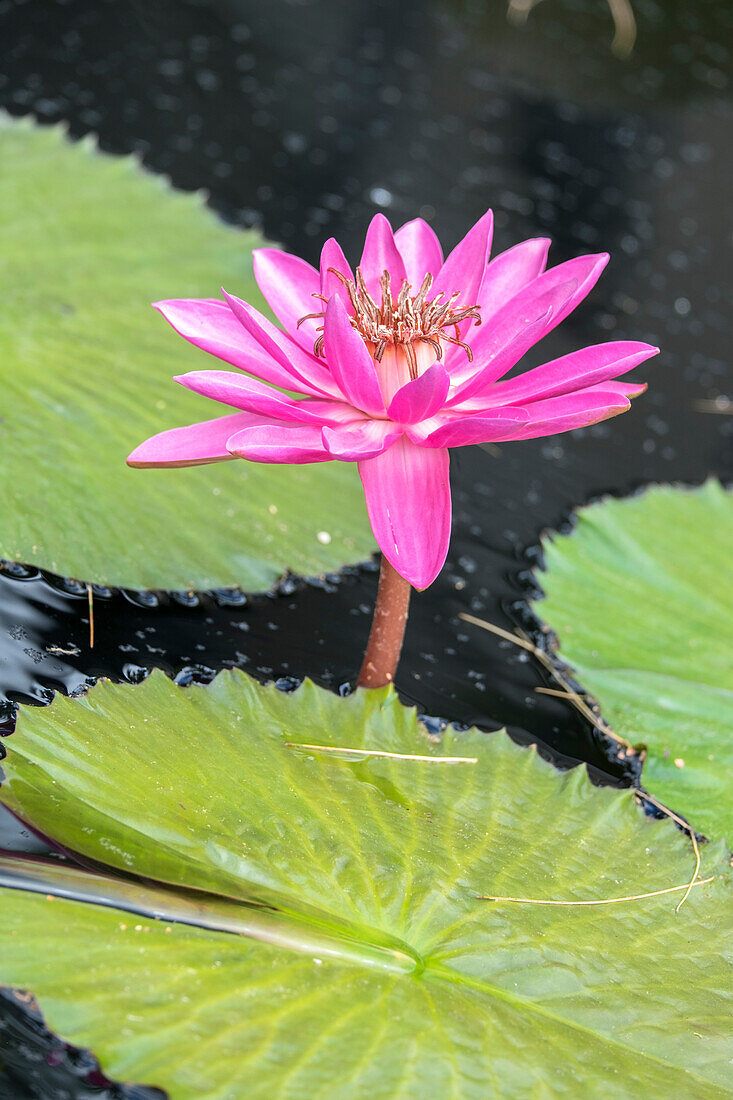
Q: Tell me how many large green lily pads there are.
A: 3